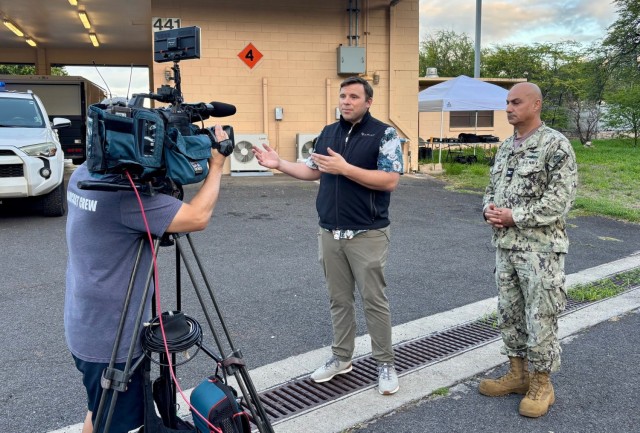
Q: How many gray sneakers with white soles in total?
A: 2